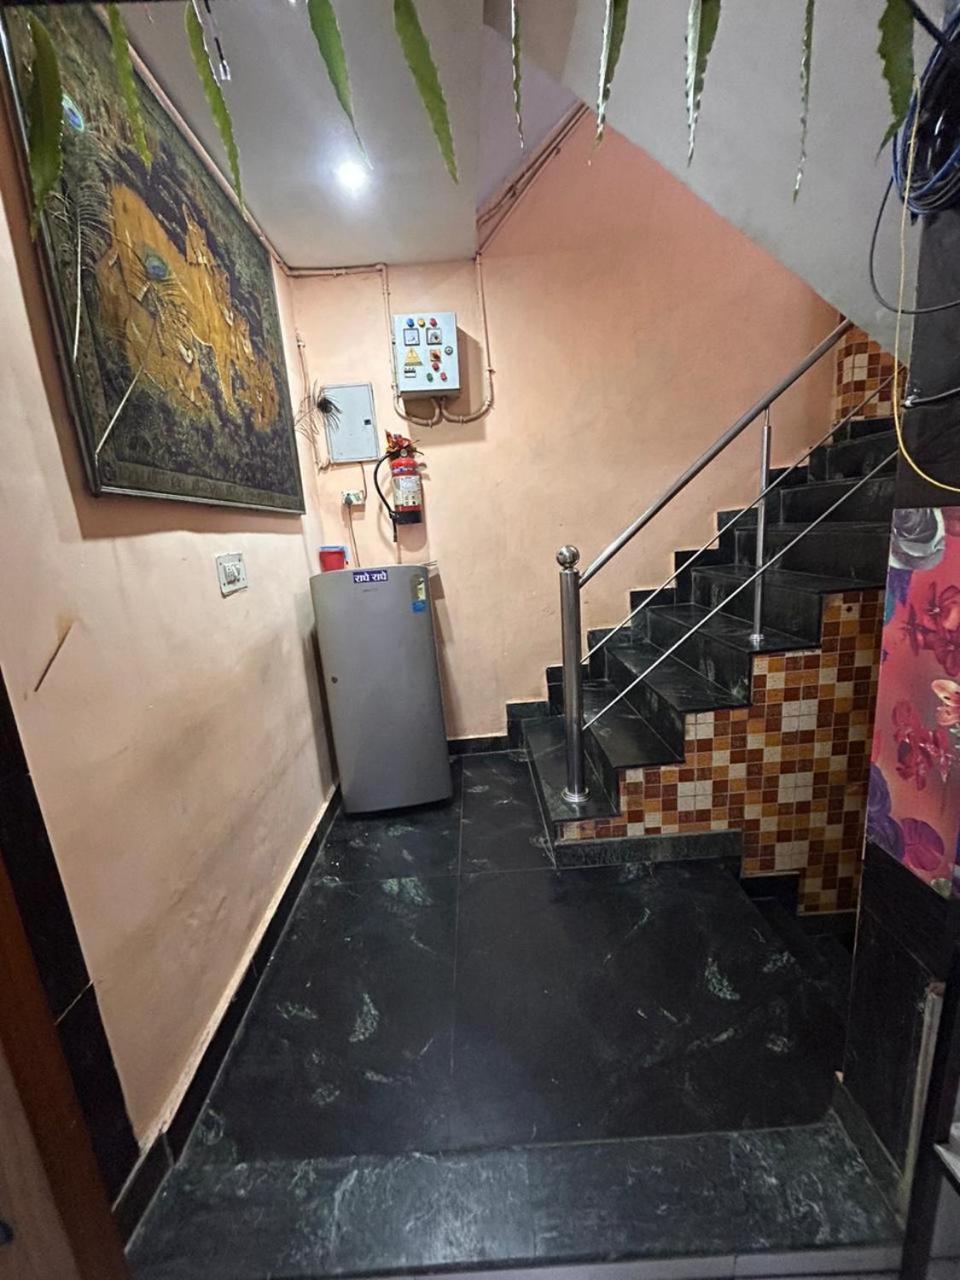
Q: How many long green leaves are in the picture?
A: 10